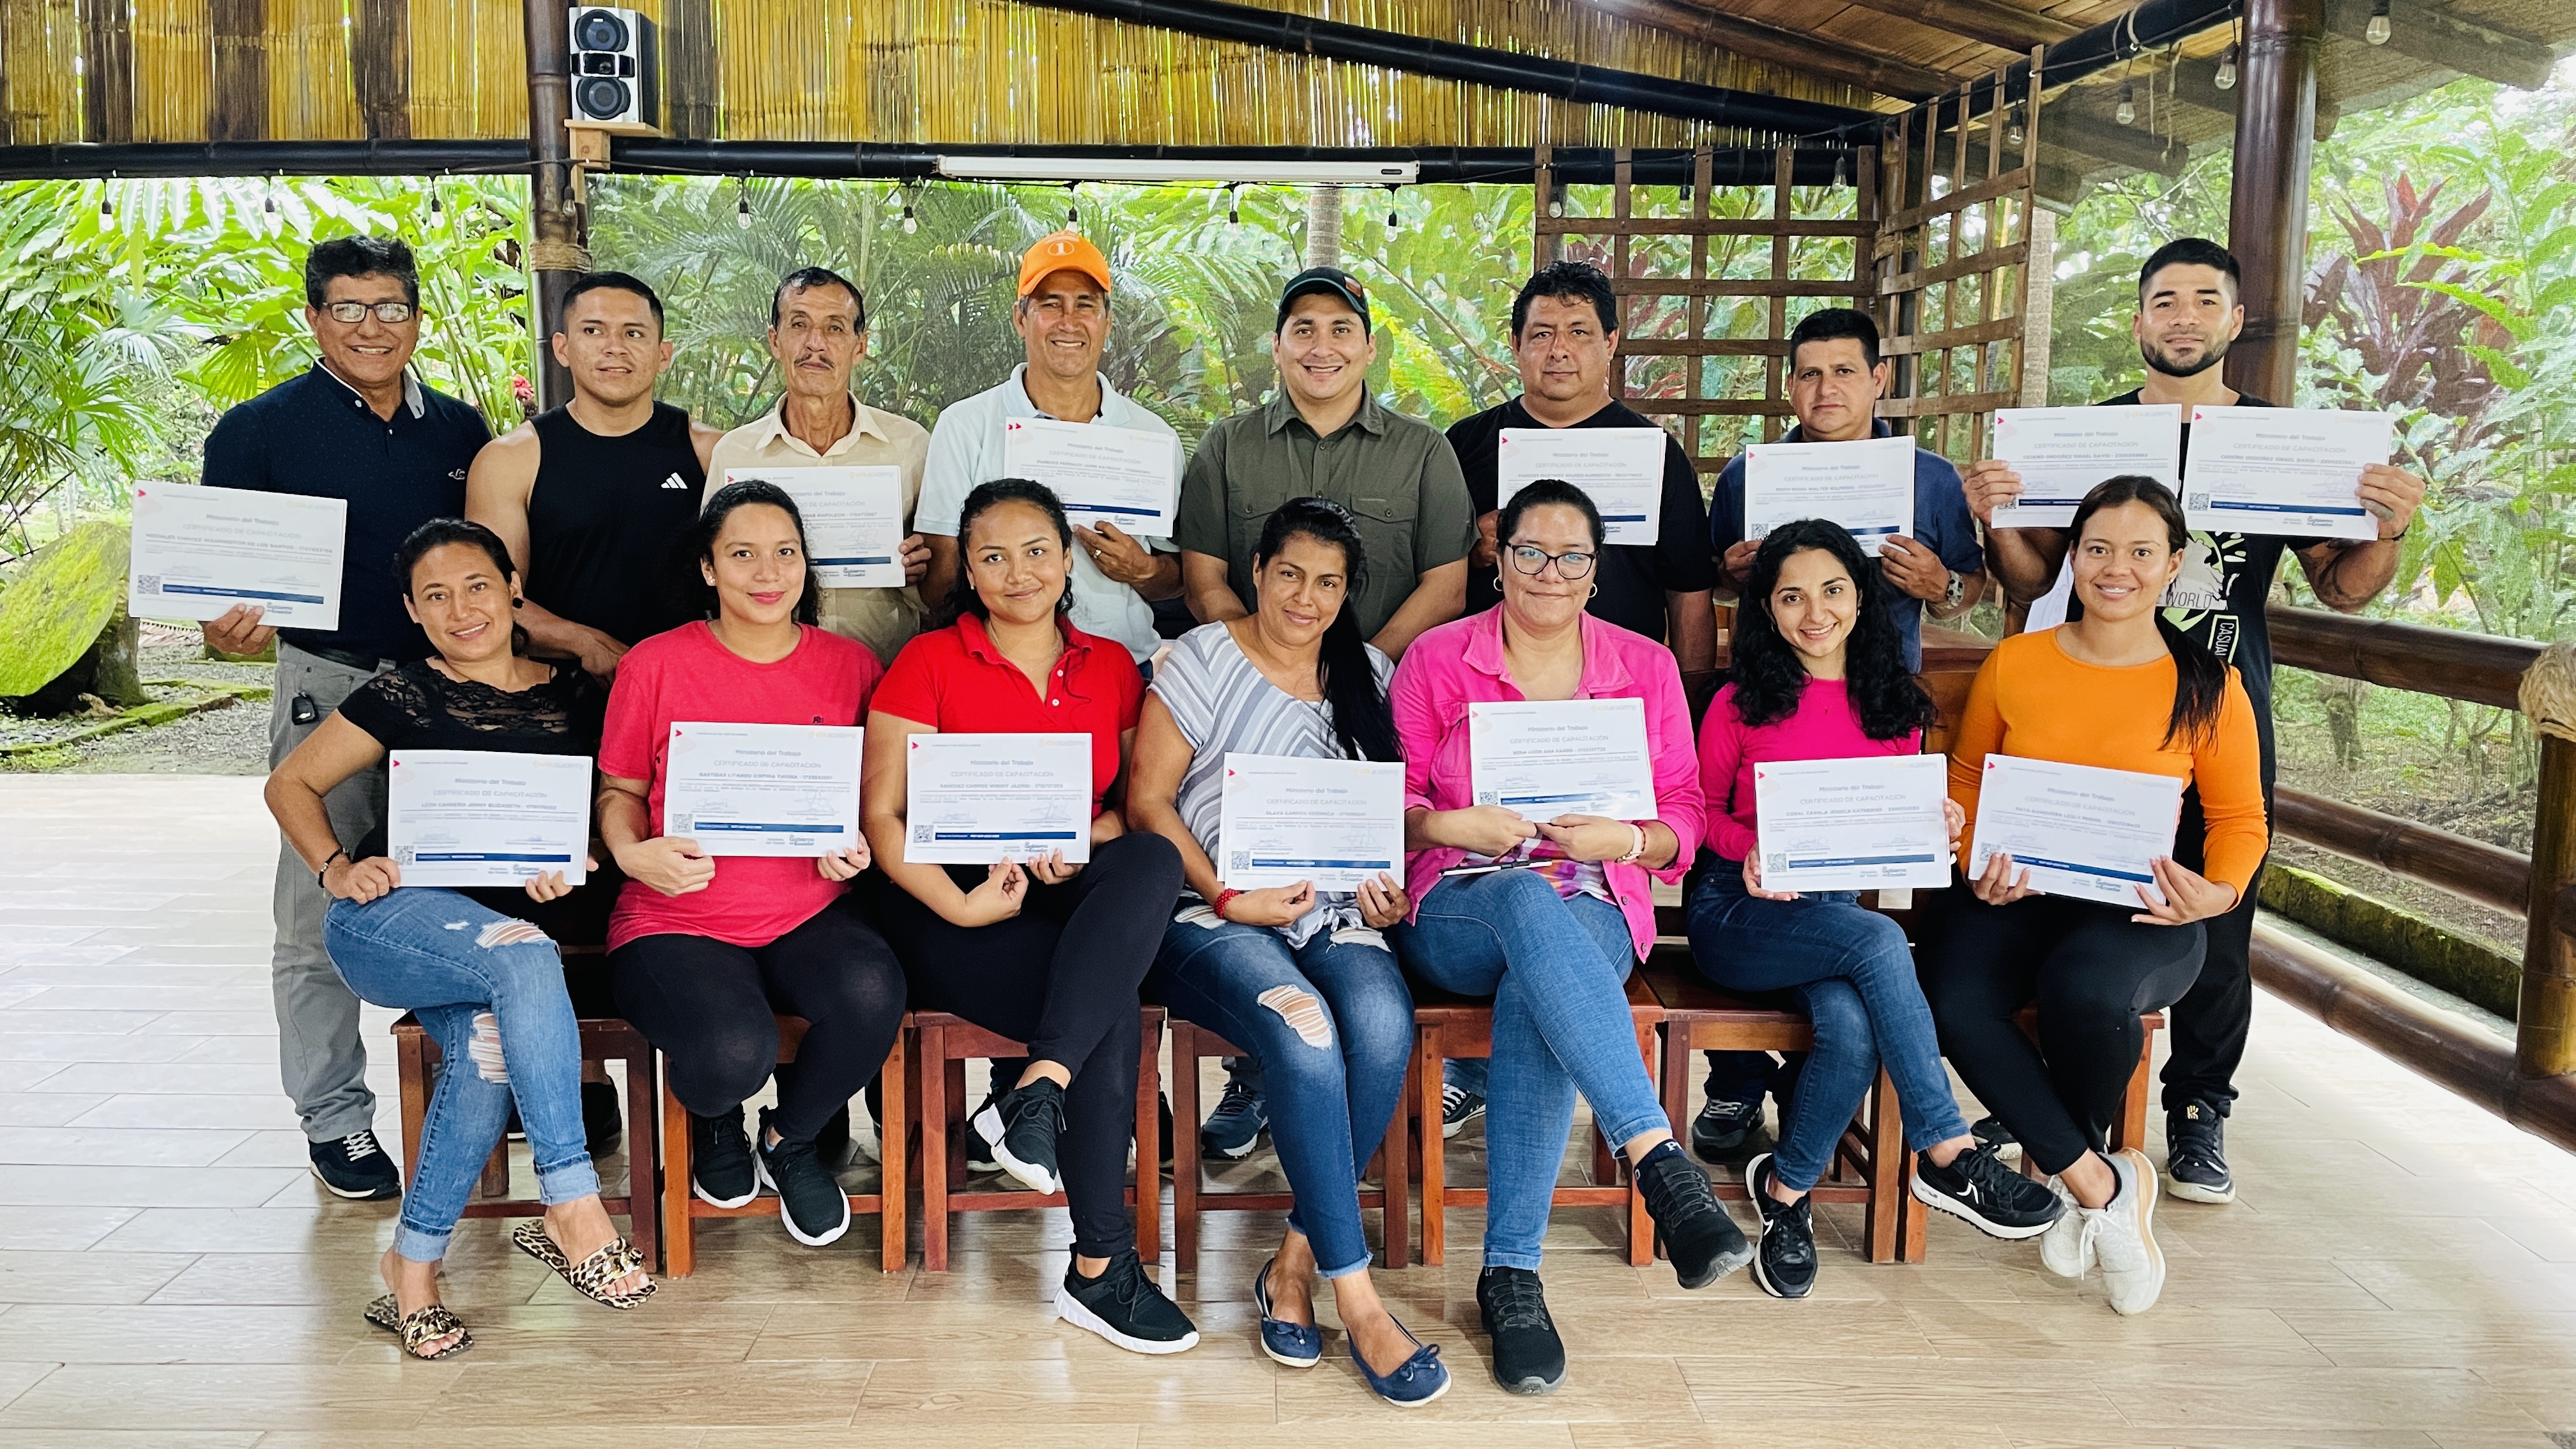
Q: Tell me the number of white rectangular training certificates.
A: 14